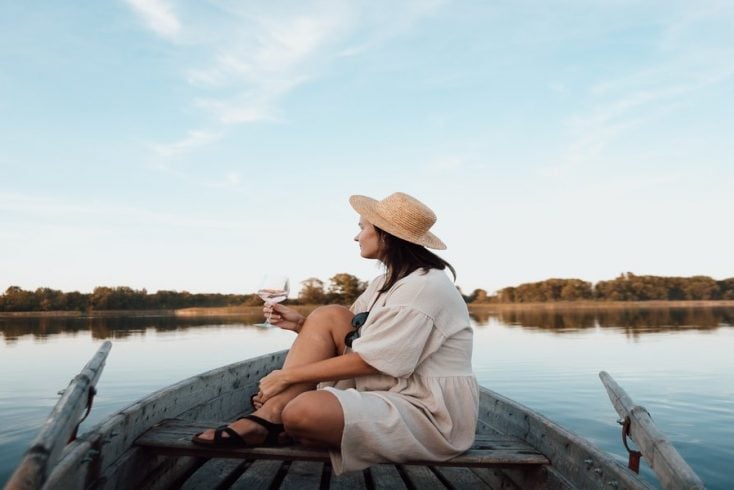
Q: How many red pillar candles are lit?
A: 0